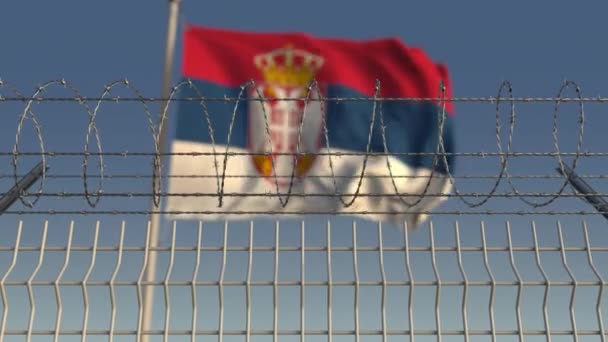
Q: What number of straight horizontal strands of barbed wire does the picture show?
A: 5